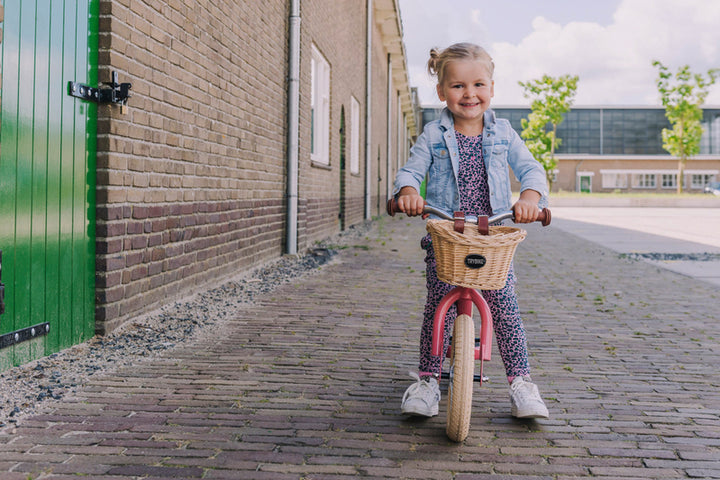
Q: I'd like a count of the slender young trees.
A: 2